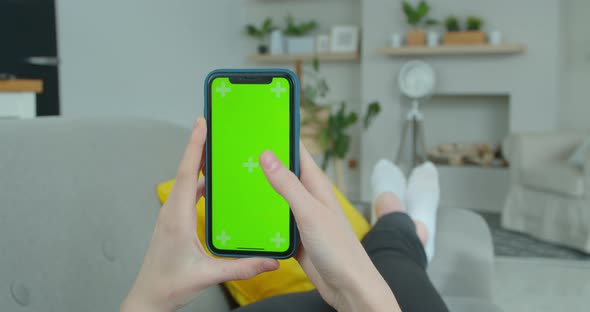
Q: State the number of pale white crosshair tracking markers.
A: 5